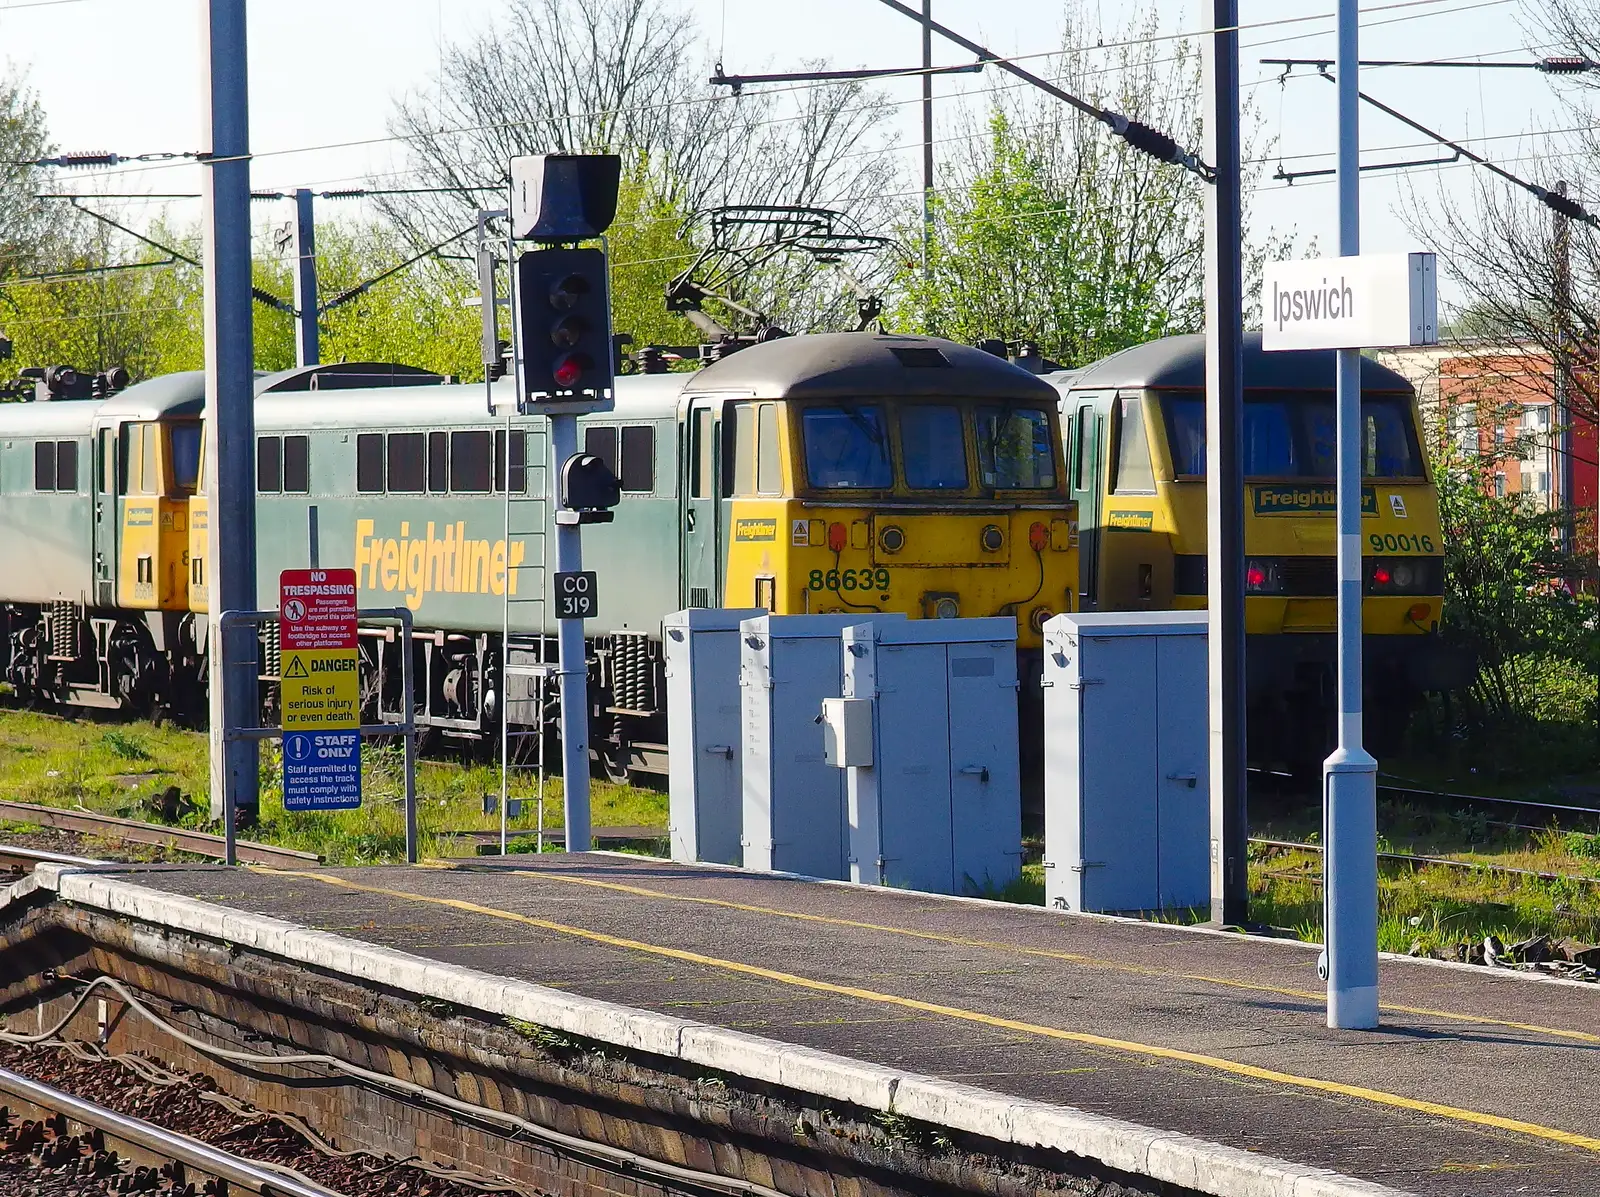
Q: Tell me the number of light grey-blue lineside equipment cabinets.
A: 4